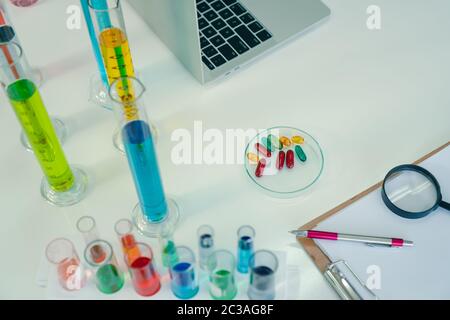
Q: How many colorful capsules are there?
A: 10